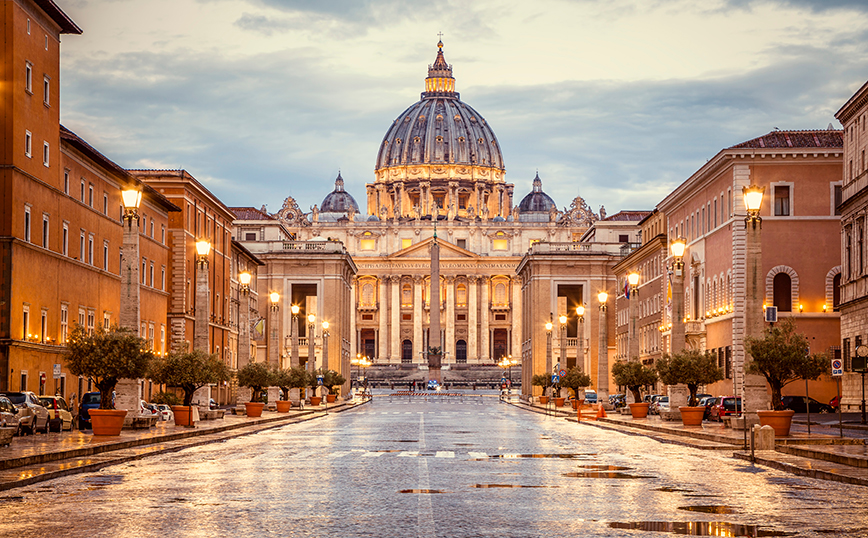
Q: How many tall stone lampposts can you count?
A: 14